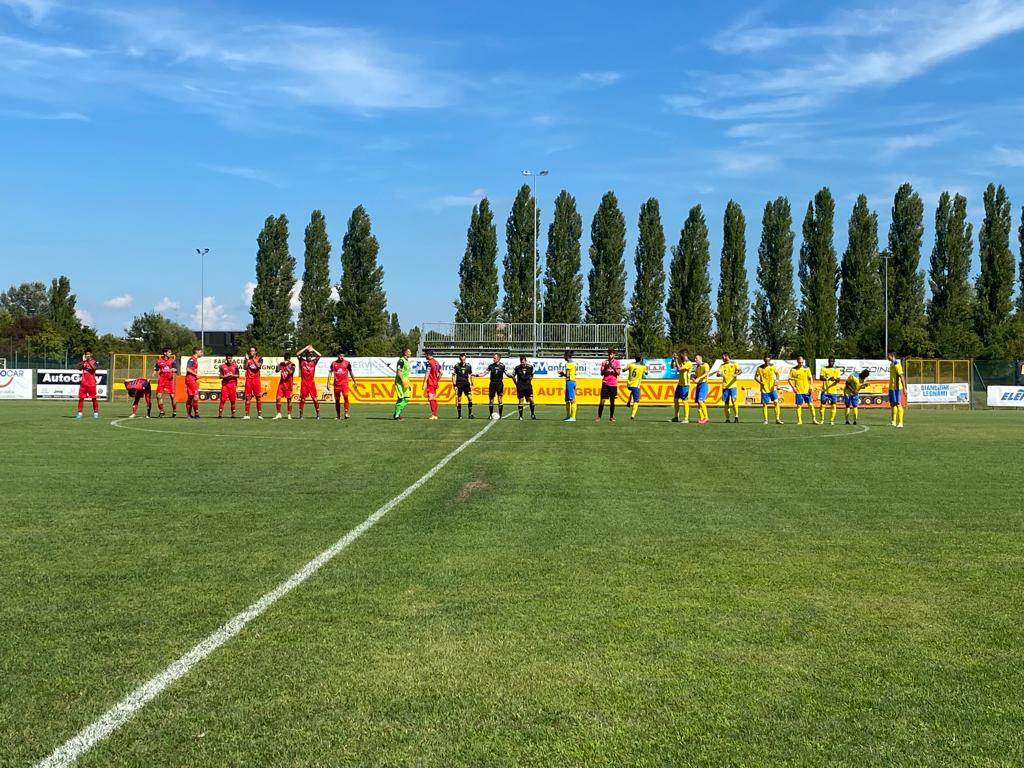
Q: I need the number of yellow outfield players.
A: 10